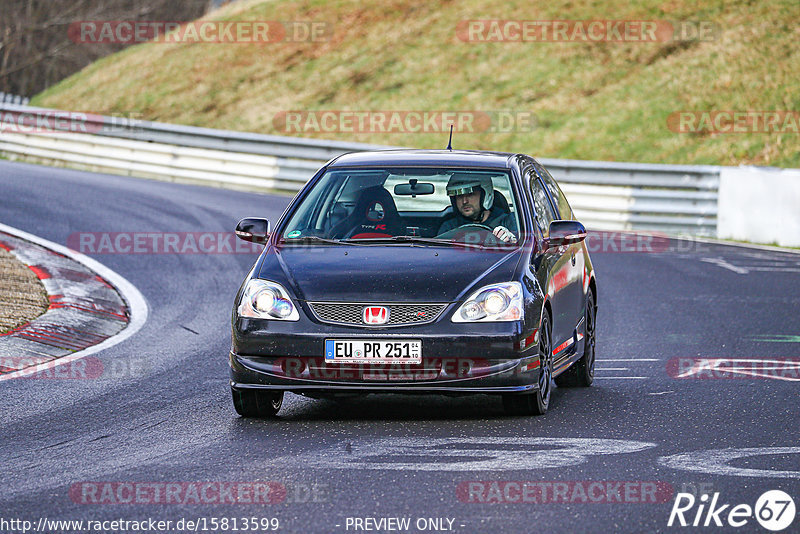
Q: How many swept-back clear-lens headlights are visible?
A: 2